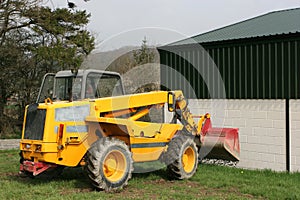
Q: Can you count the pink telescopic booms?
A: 0